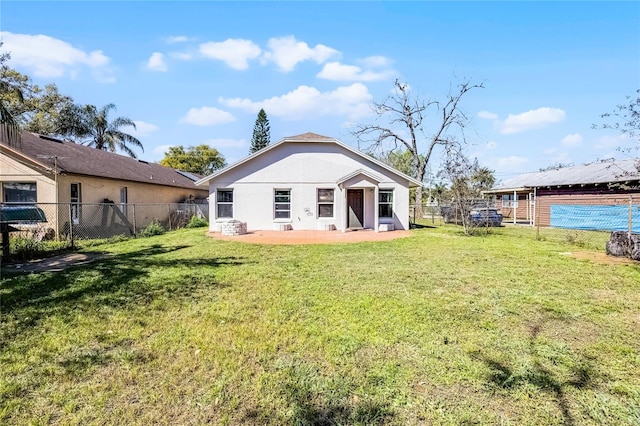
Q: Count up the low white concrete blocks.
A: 3